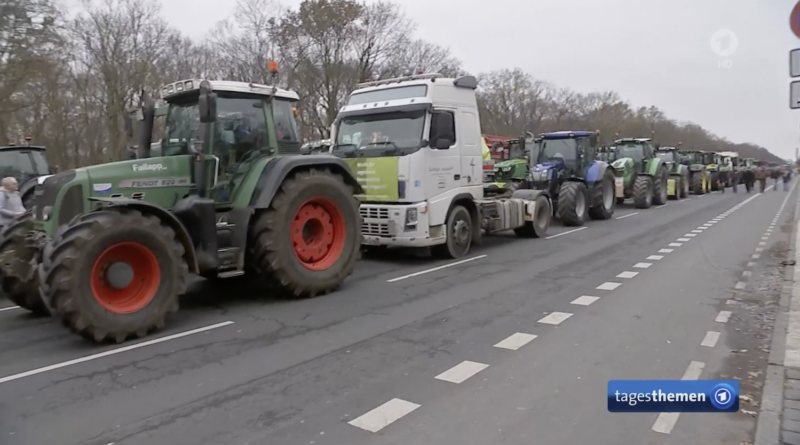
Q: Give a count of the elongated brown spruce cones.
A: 0